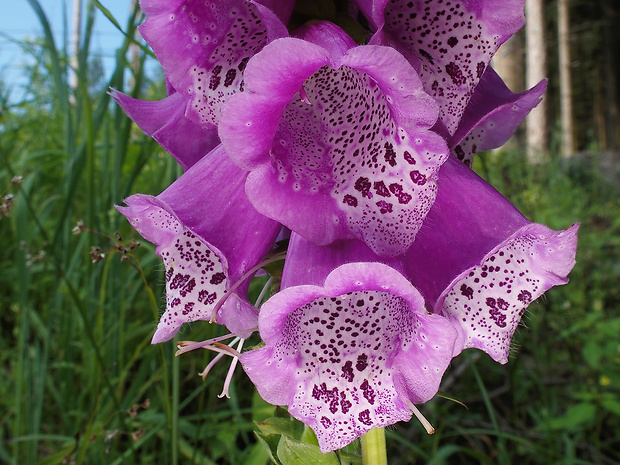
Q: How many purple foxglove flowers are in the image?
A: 8